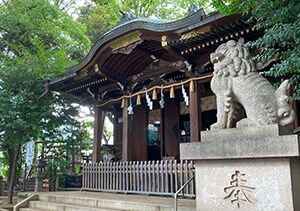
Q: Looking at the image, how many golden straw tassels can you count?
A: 5